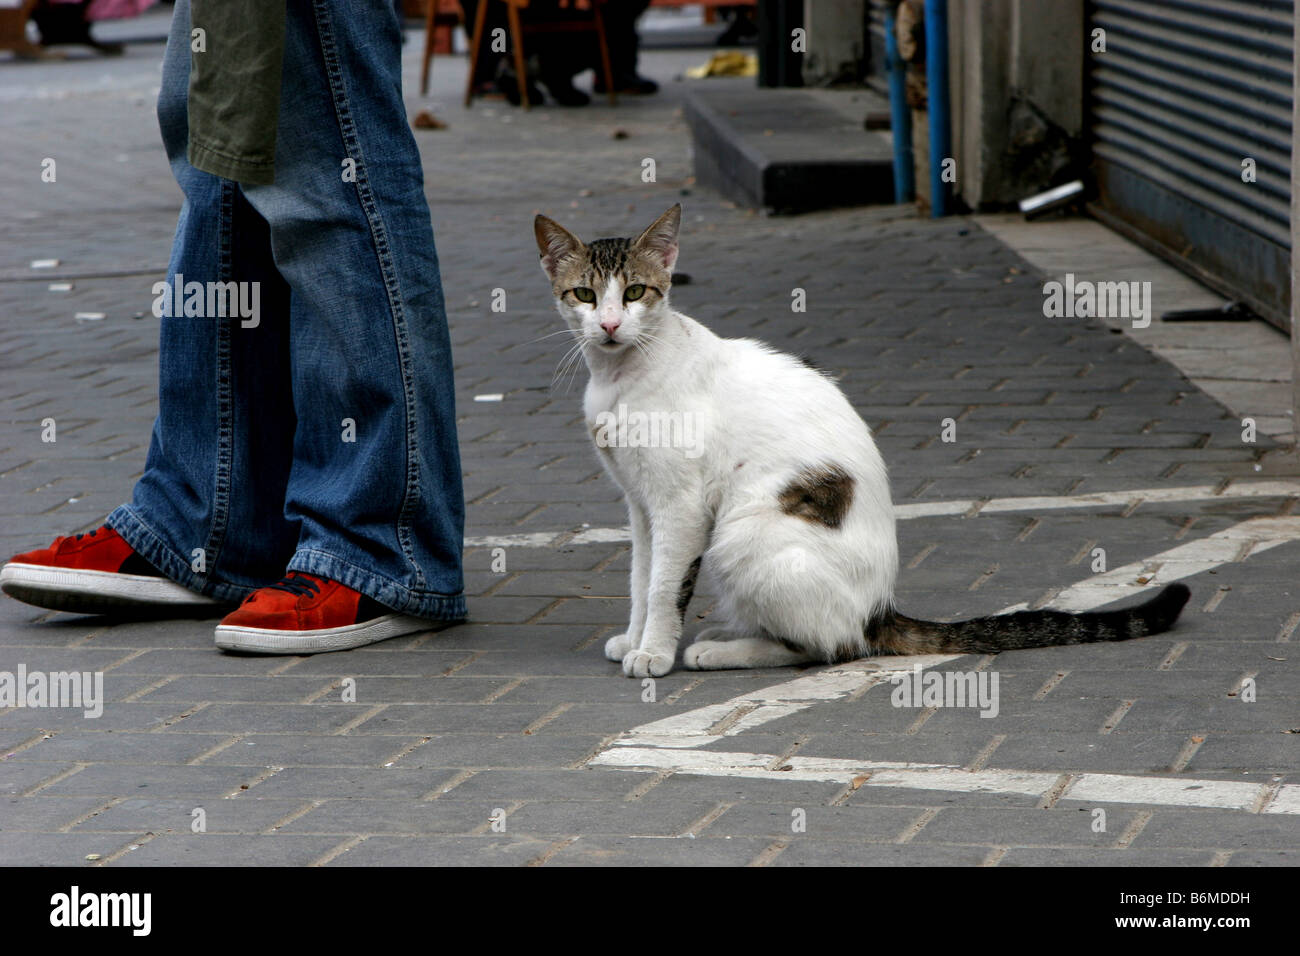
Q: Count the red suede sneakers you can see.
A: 2